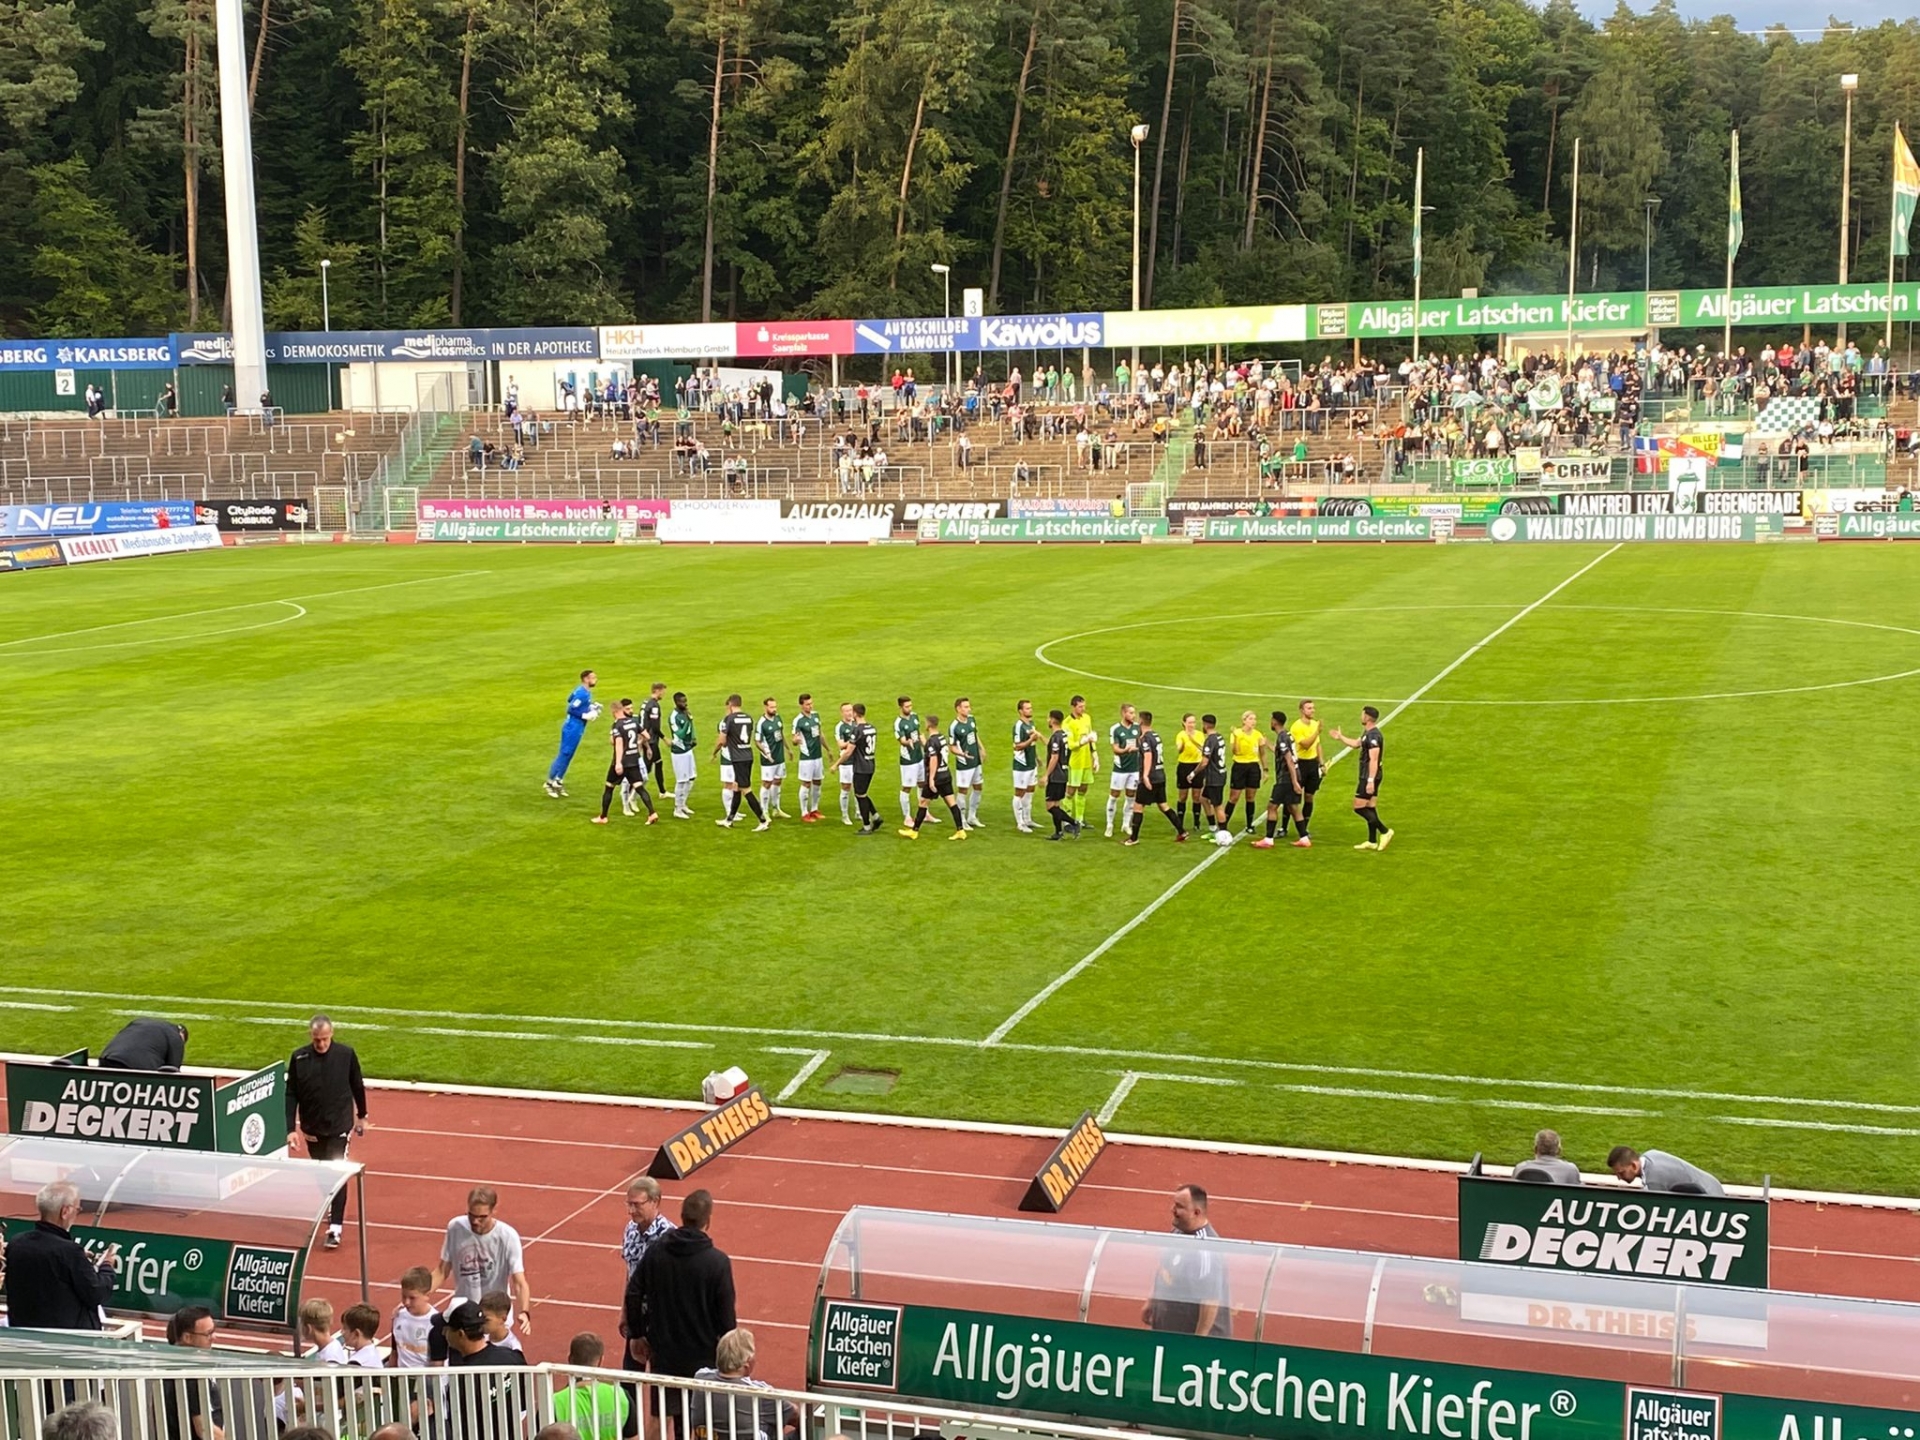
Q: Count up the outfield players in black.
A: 10